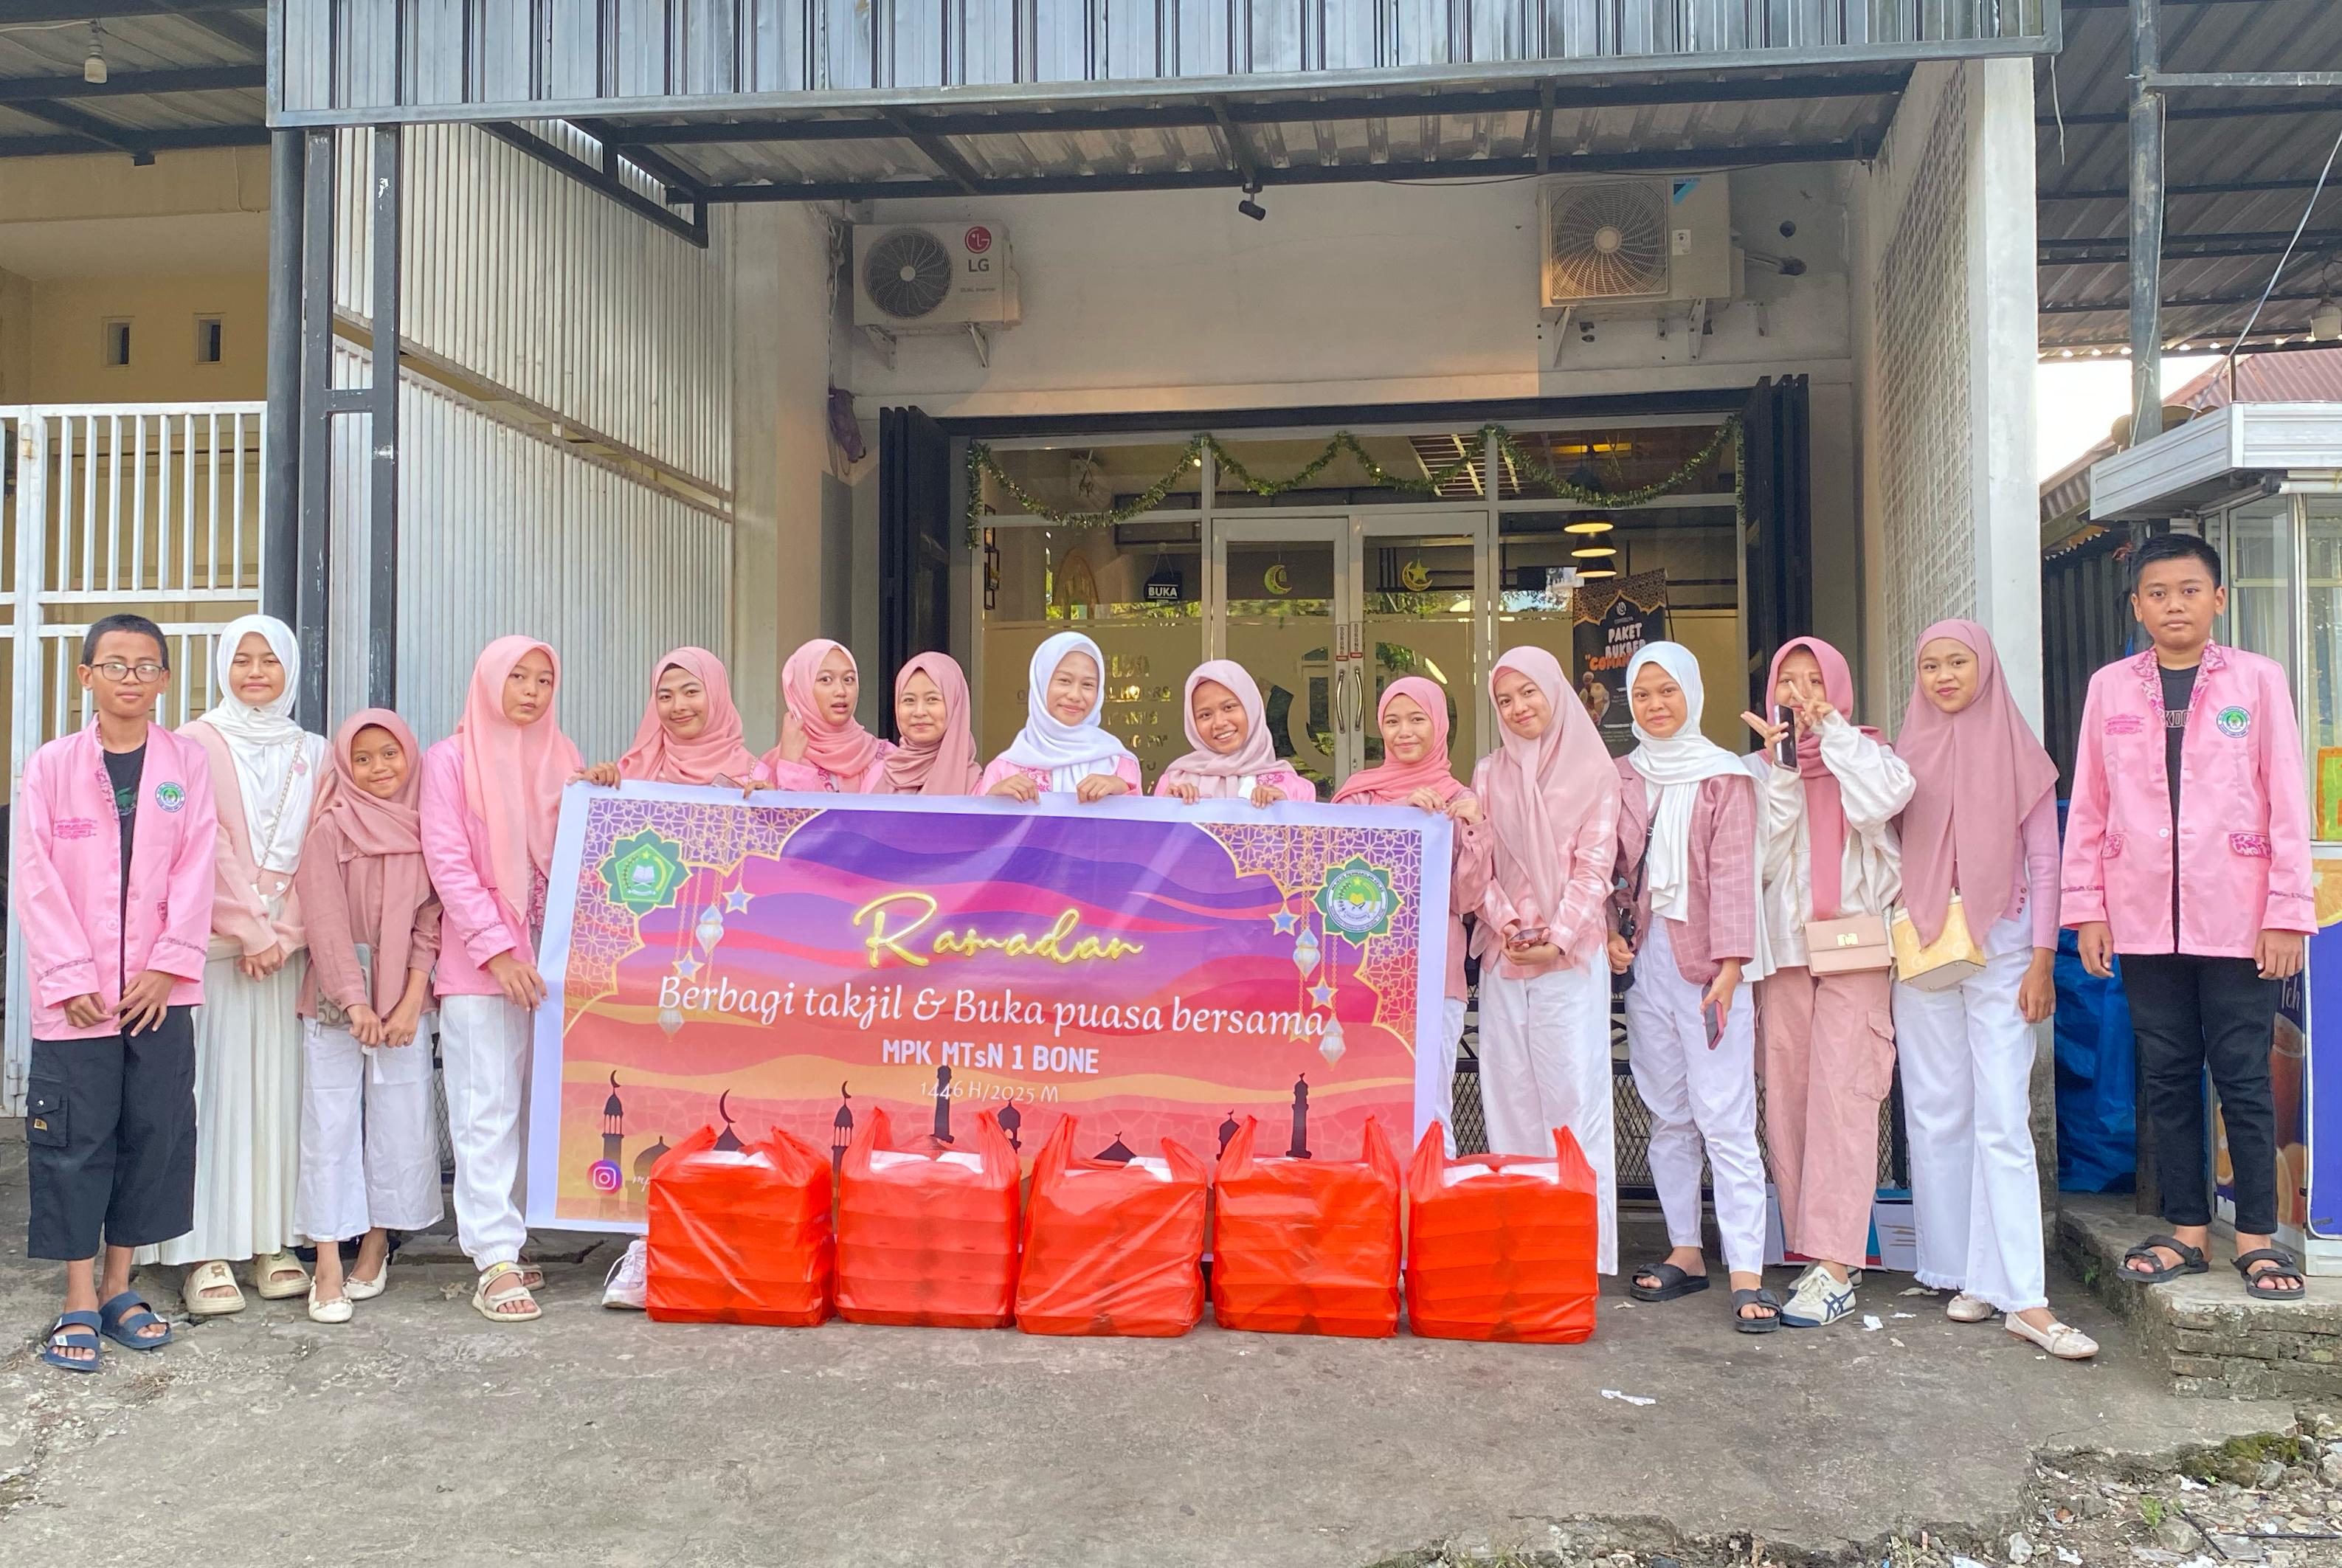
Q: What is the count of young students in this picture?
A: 15